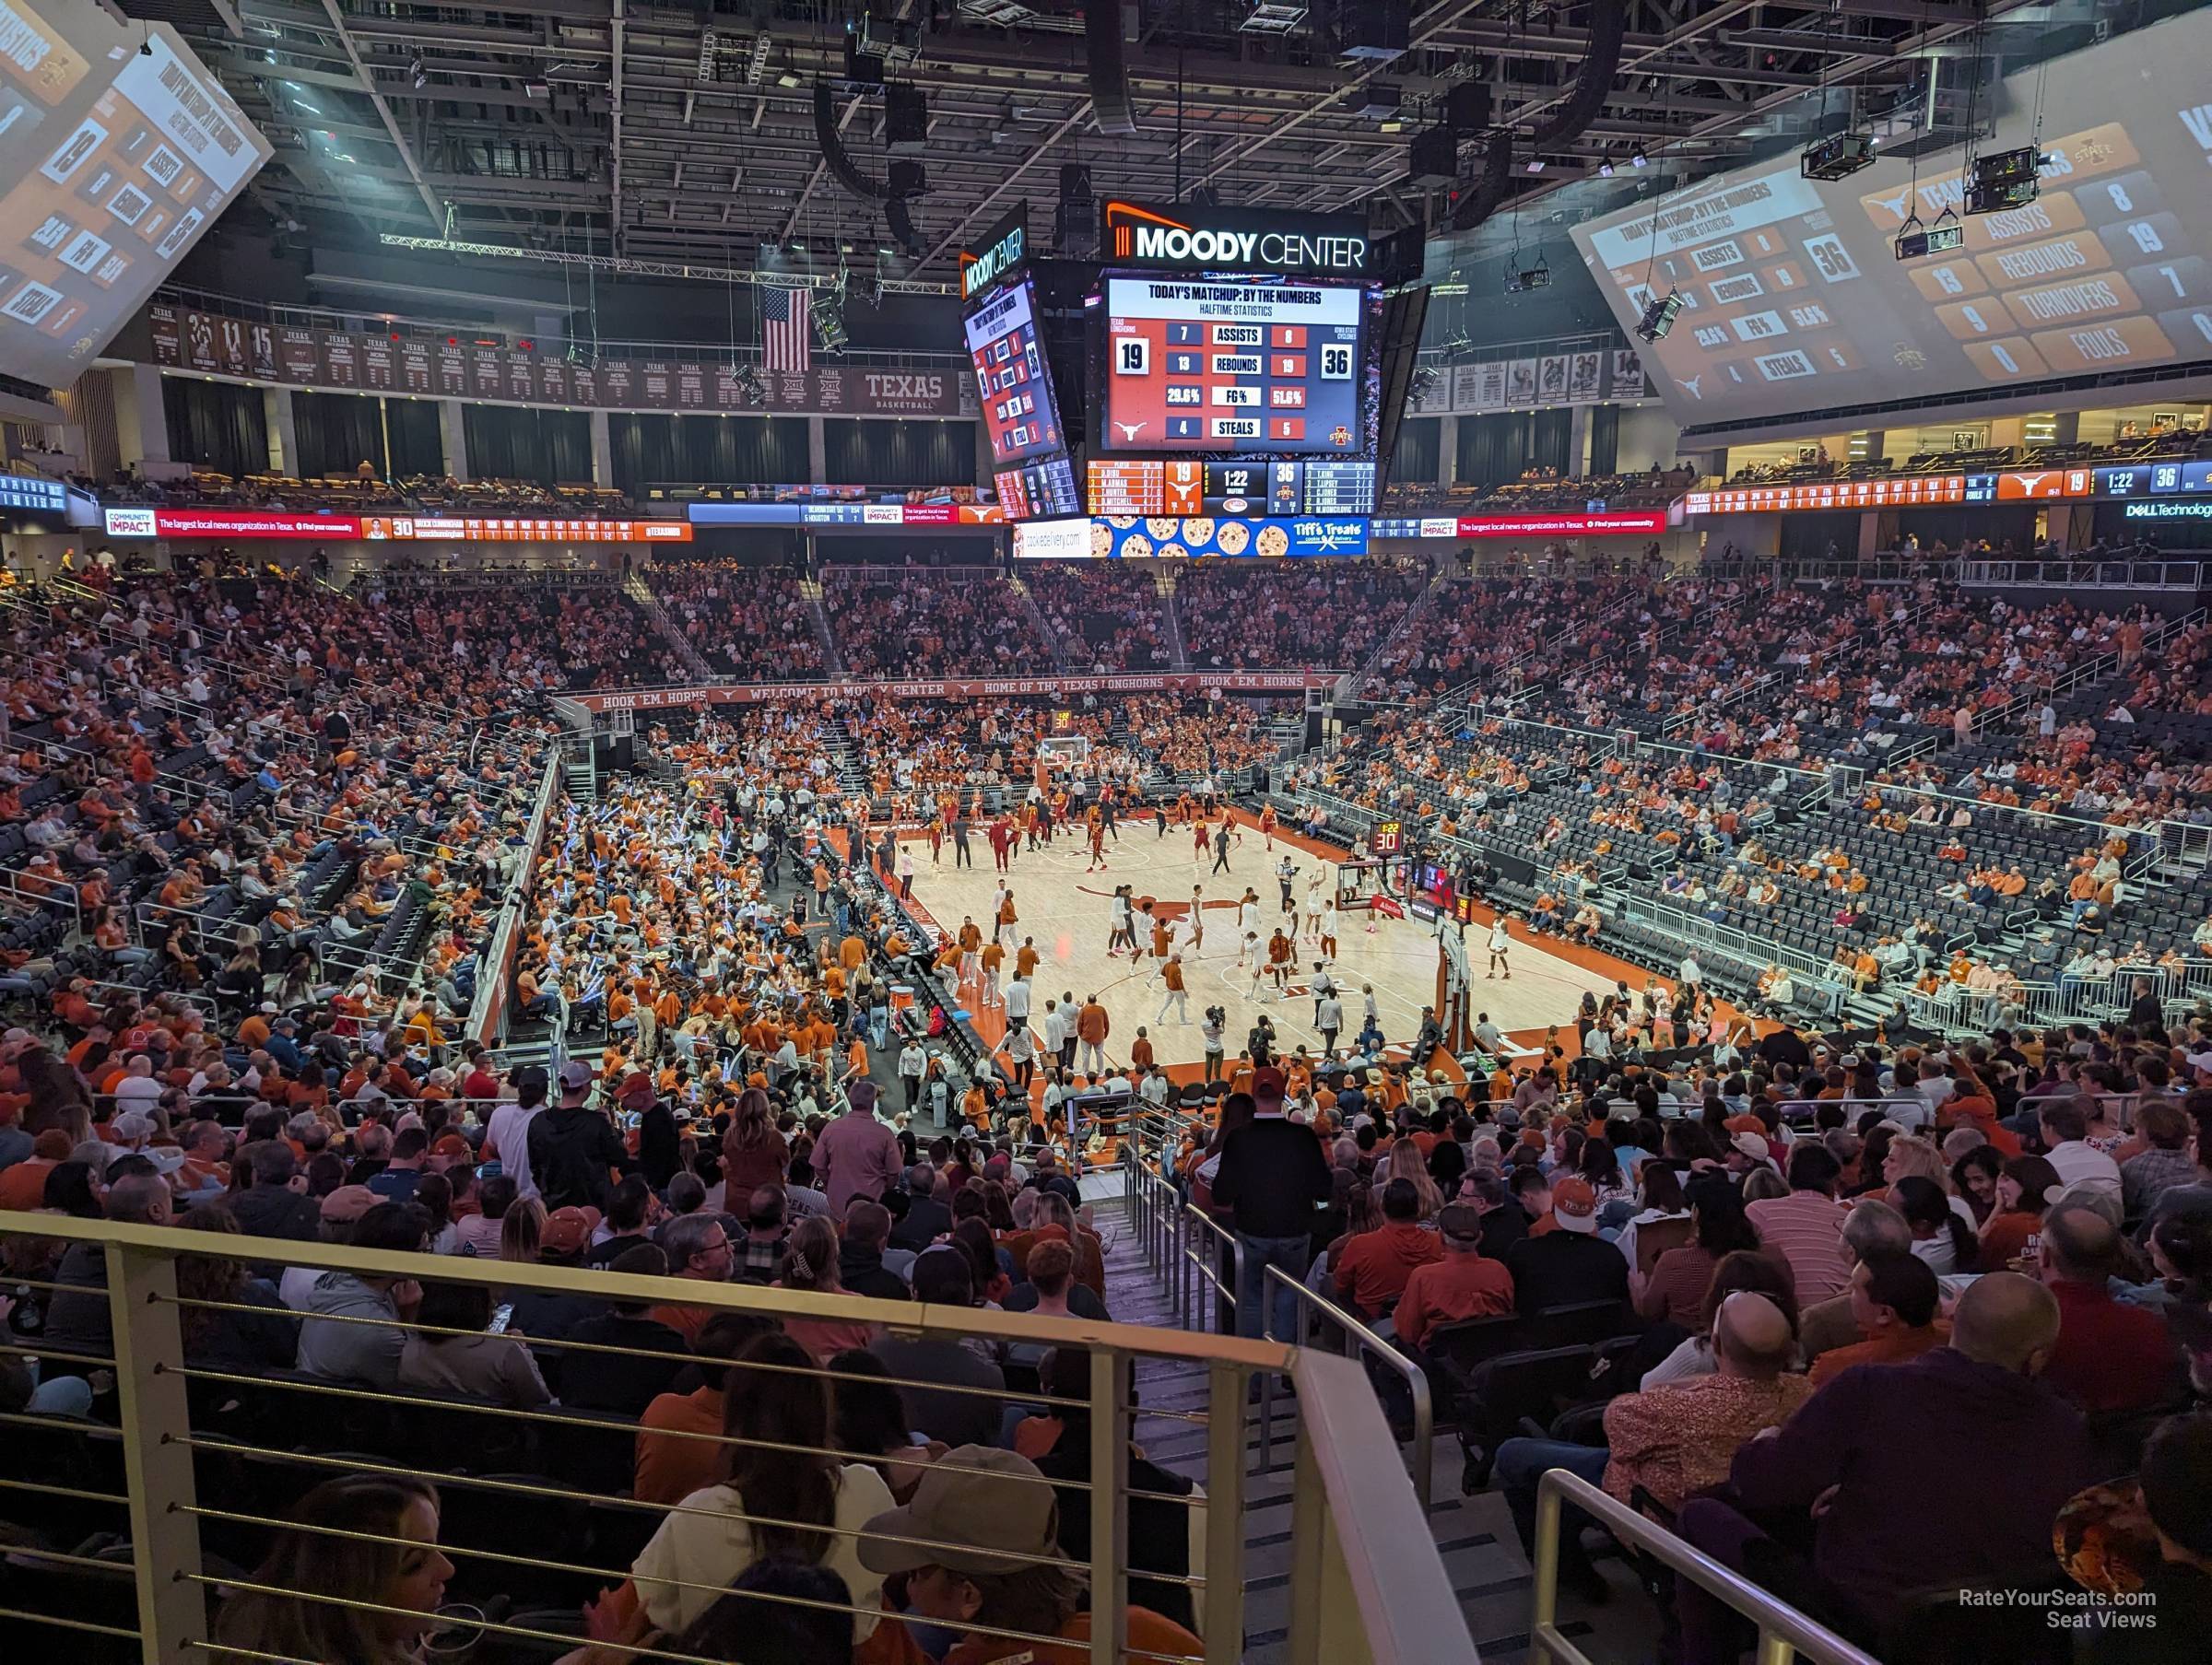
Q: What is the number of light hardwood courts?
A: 1